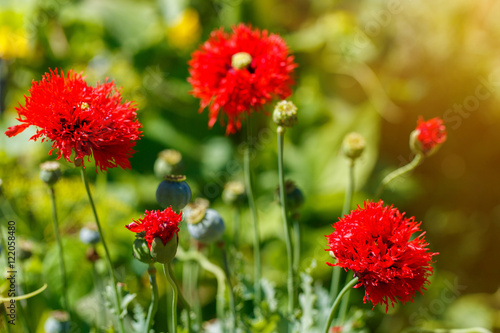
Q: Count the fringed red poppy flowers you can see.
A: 5